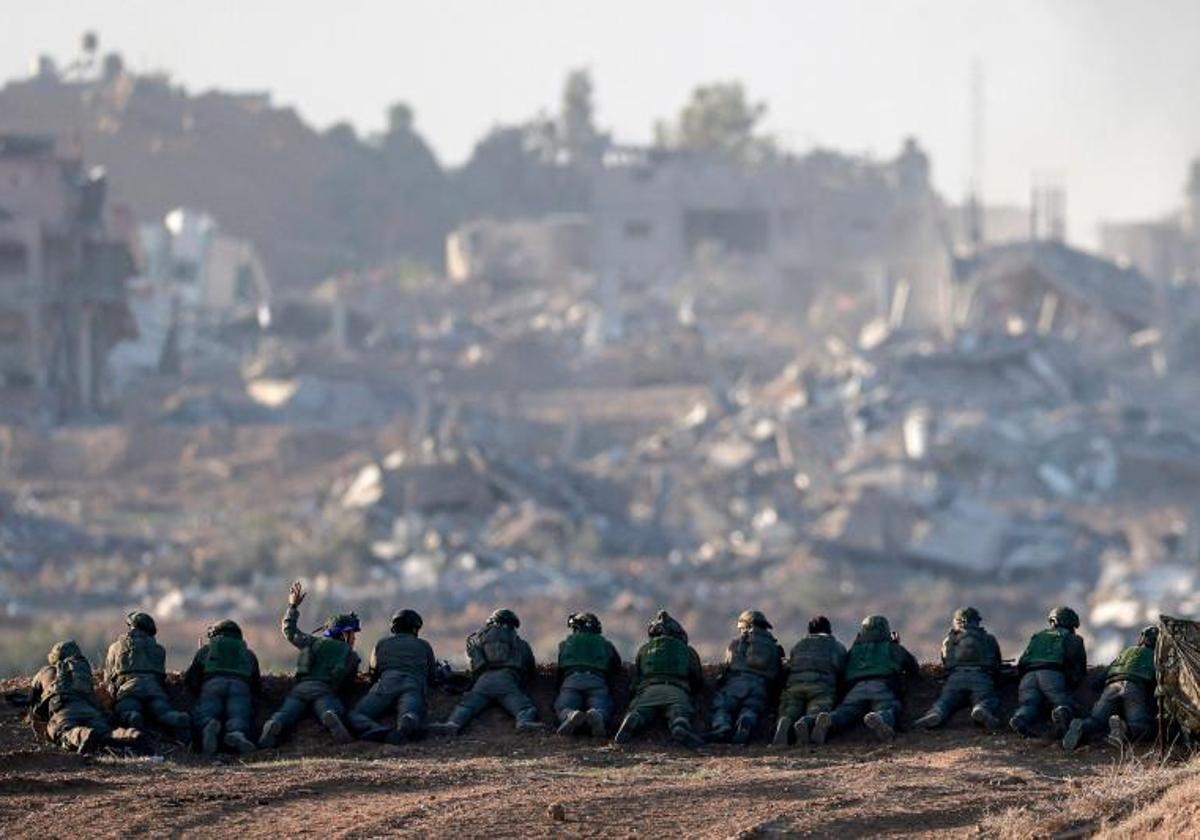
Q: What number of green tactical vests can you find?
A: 7